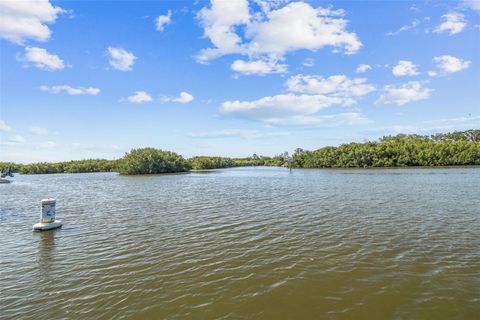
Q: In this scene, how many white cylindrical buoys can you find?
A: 1